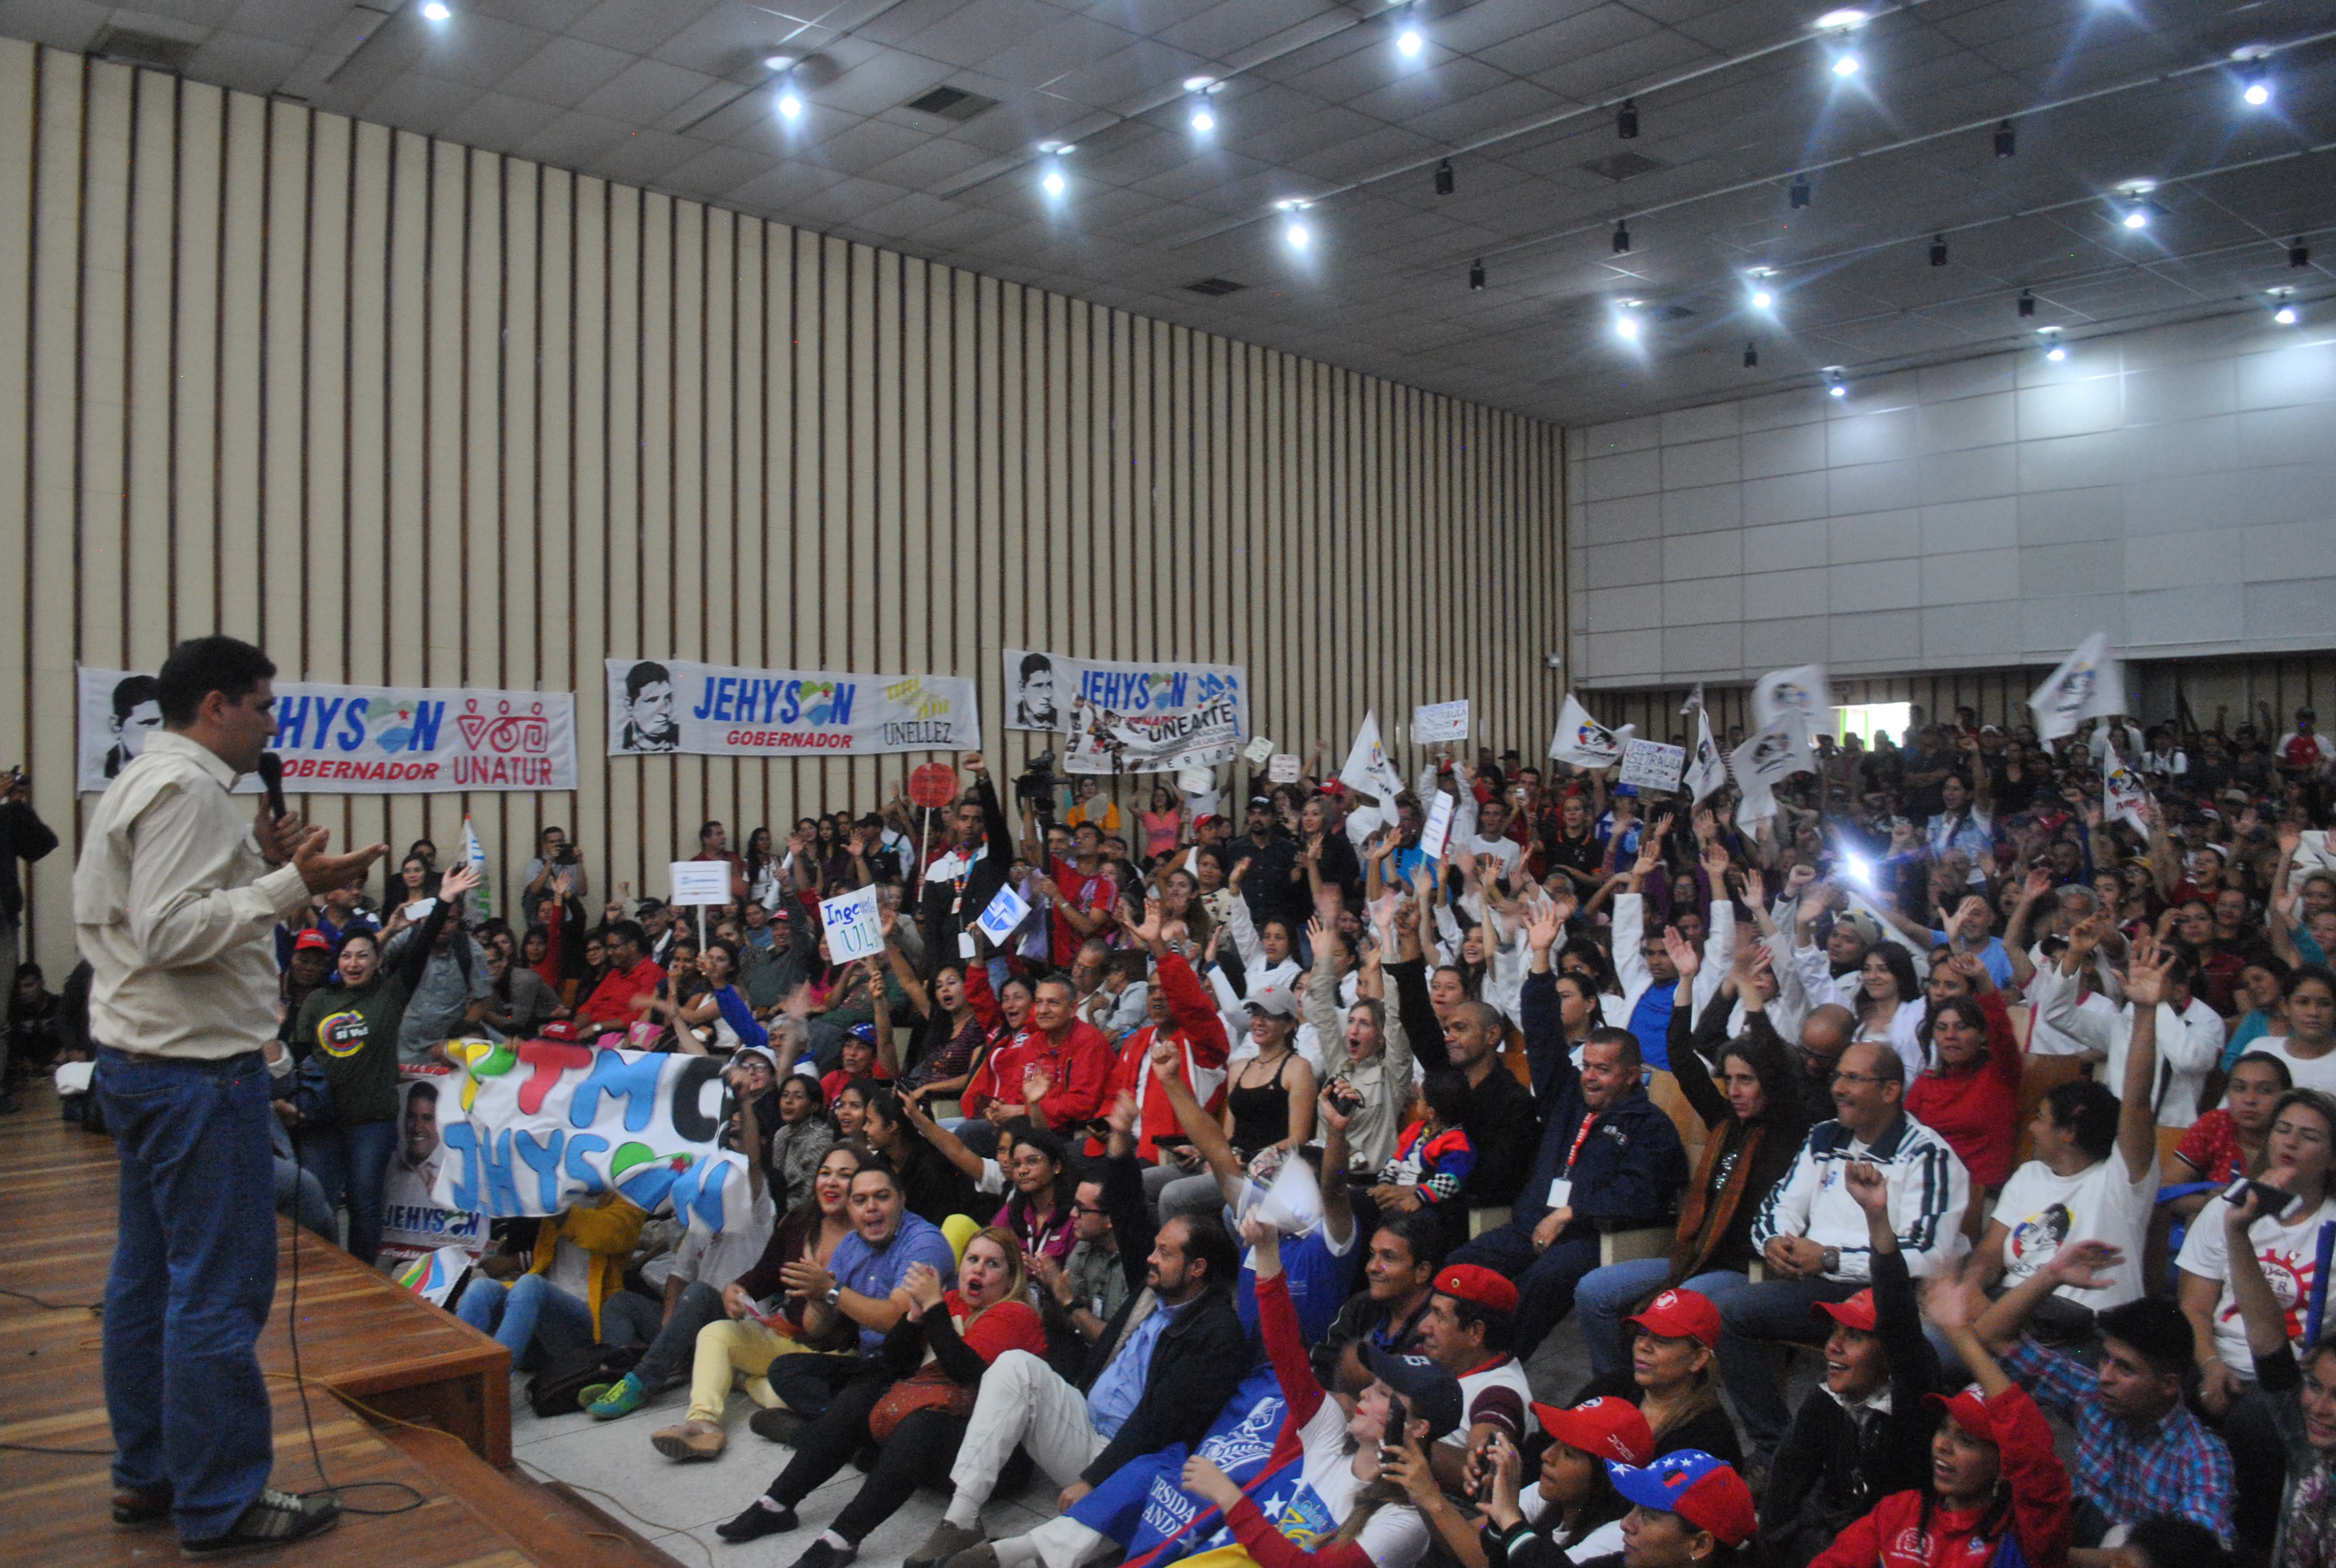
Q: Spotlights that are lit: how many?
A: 14